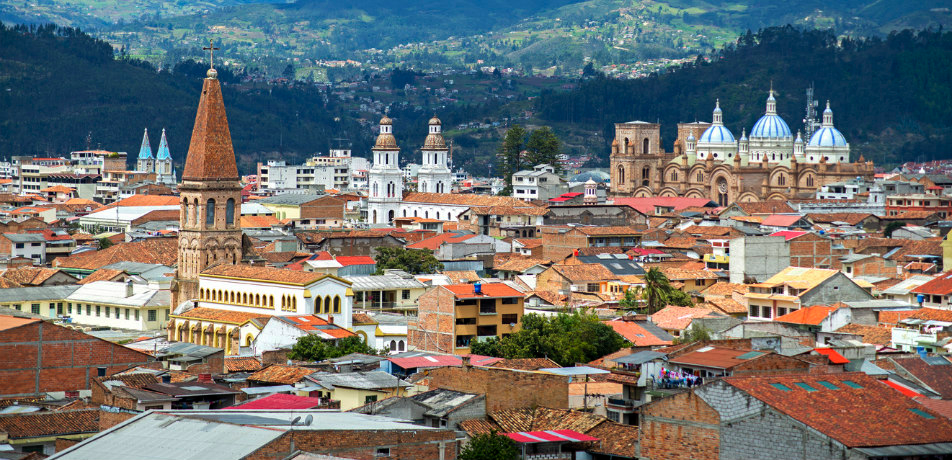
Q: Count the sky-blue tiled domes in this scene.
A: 3